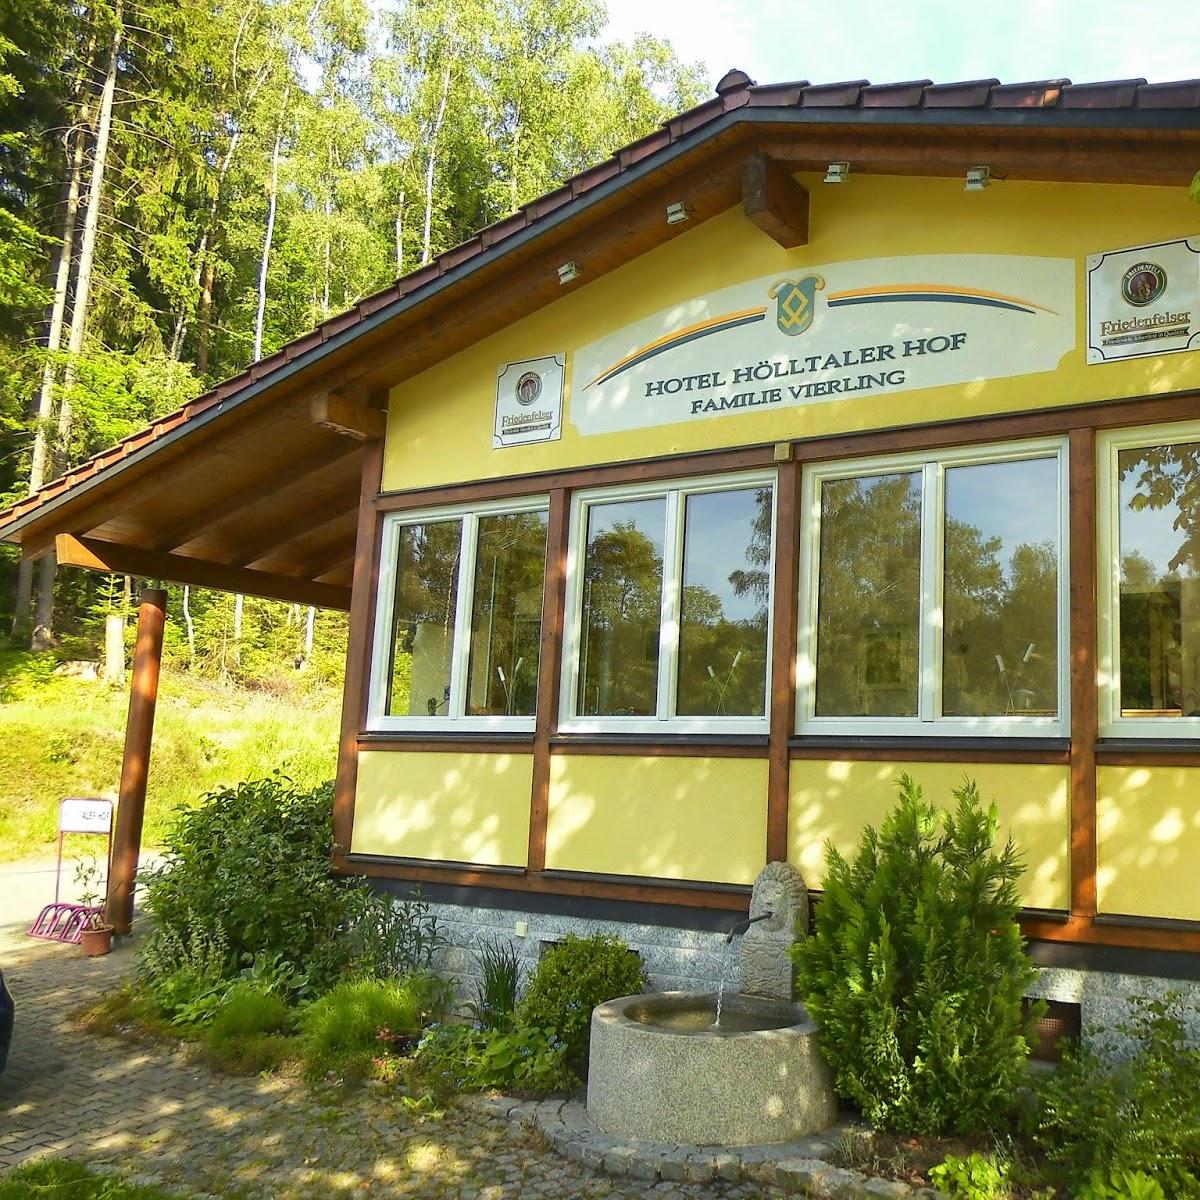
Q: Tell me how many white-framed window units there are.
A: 4